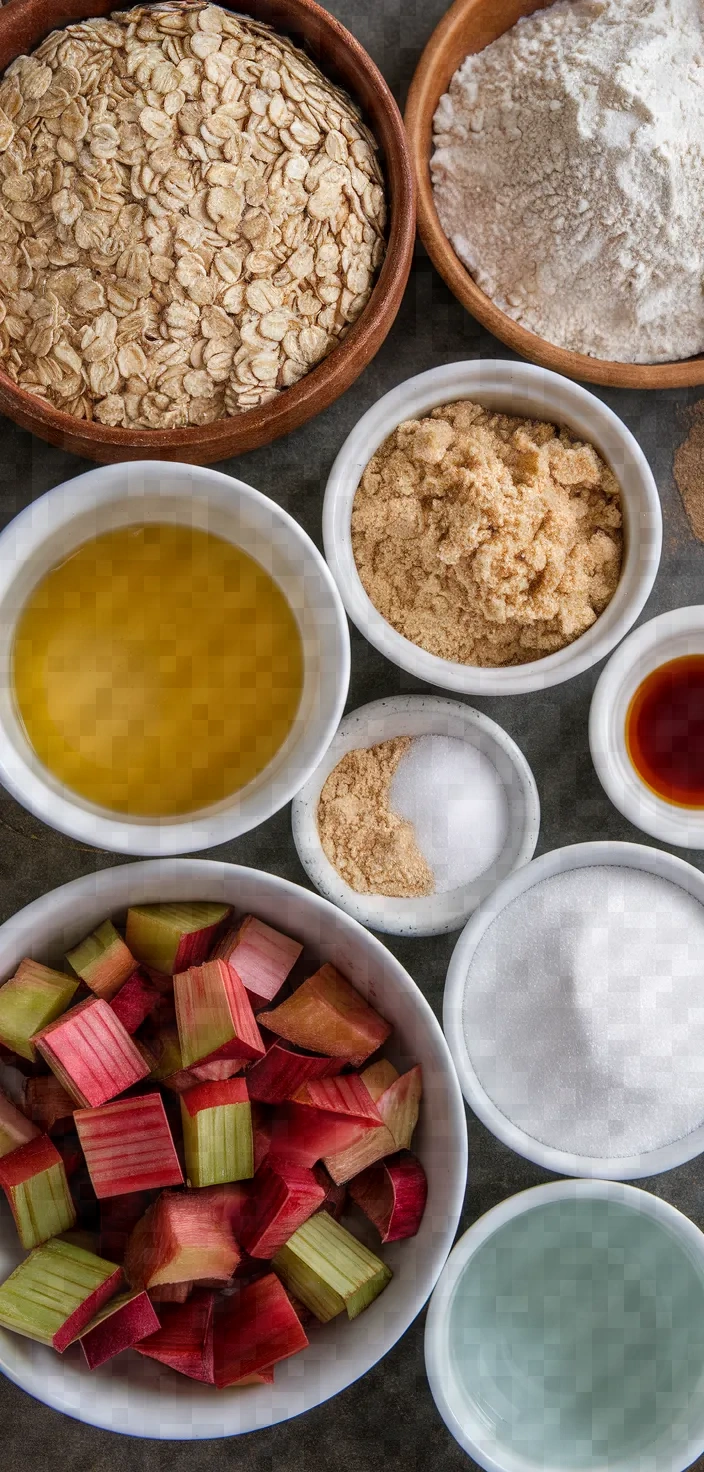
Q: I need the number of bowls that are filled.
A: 9